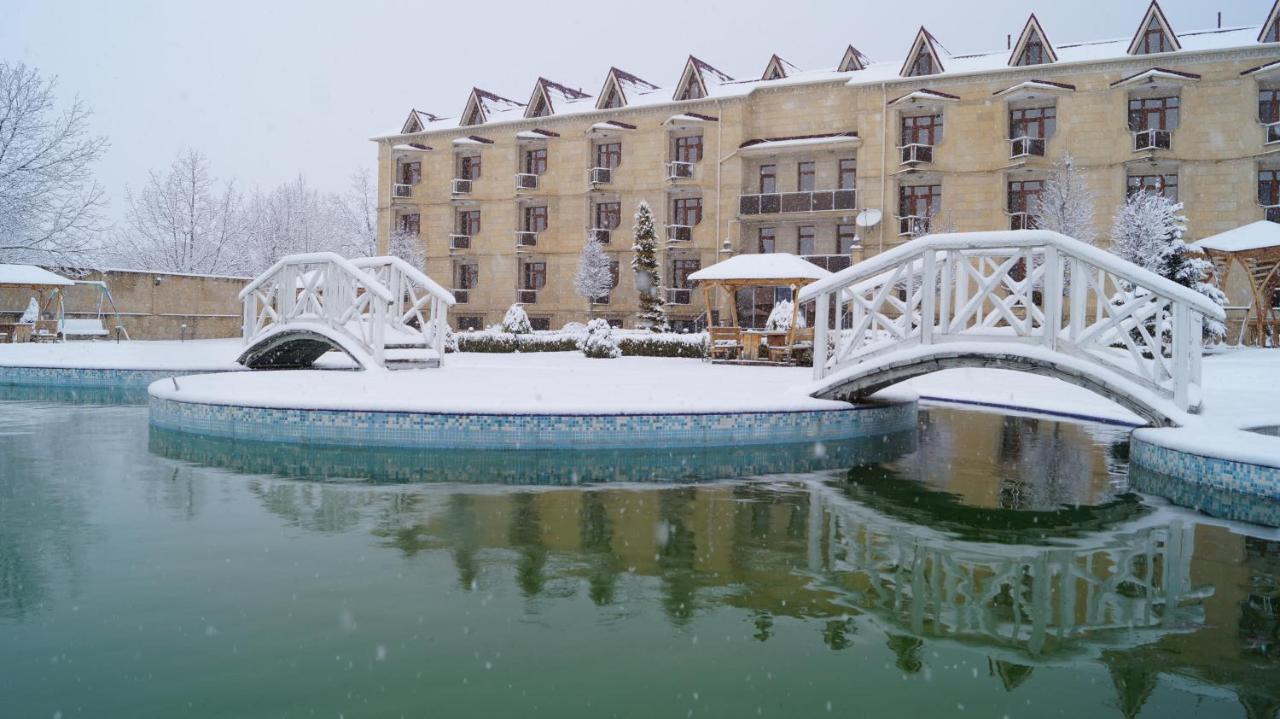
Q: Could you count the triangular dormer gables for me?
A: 11